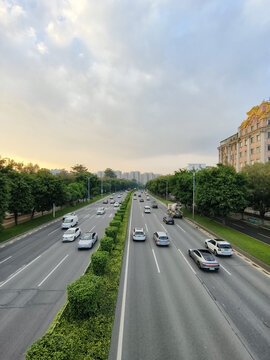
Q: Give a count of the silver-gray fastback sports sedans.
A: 1